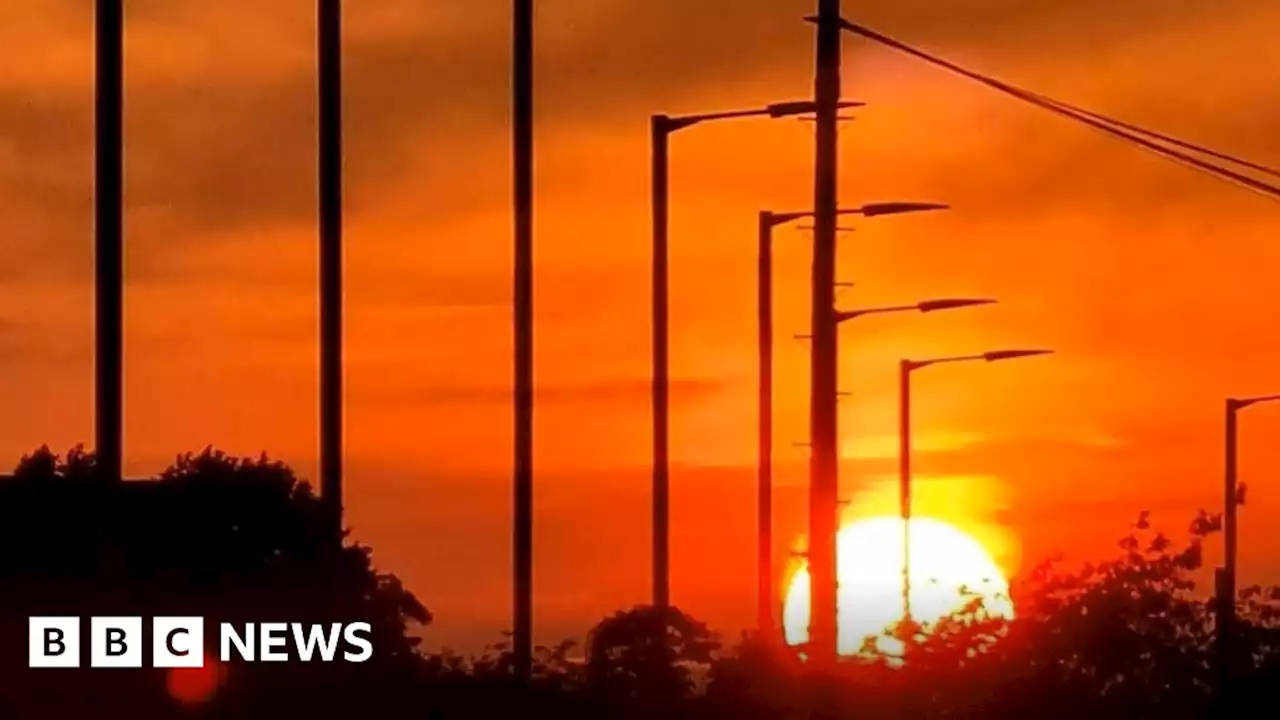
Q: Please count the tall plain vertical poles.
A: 3